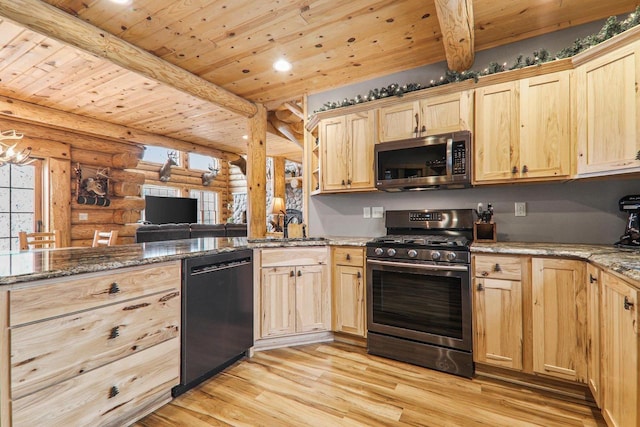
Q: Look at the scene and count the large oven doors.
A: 1